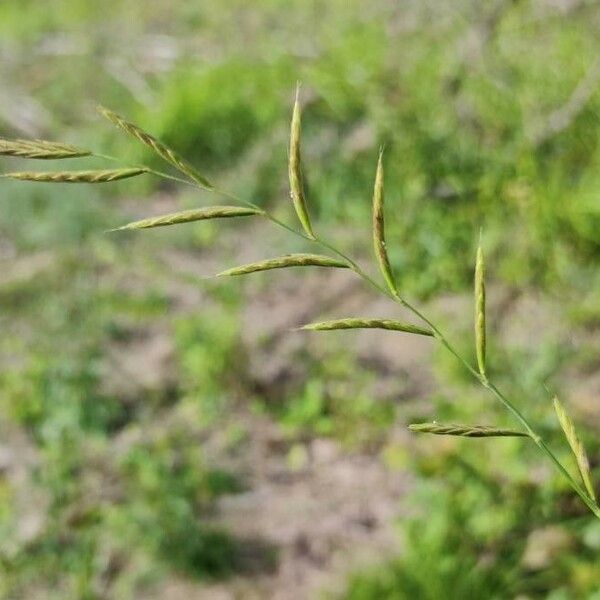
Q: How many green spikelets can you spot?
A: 11